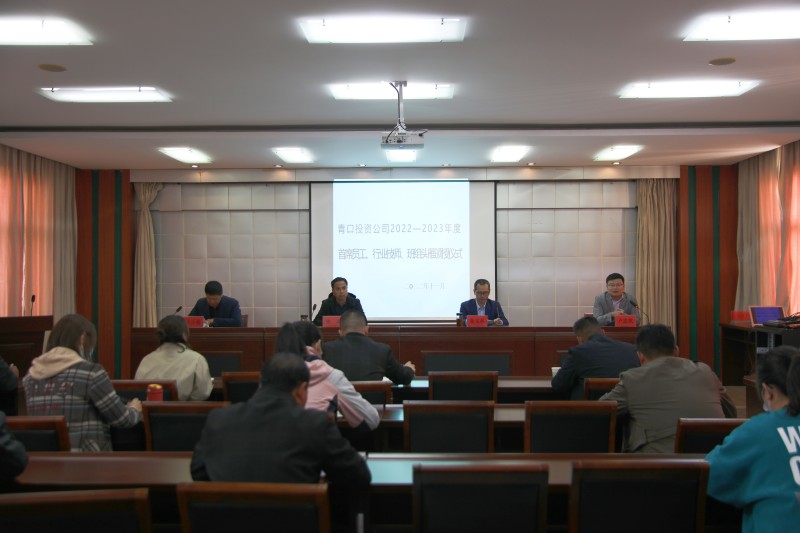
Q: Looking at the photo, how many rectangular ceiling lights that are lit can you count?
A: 11